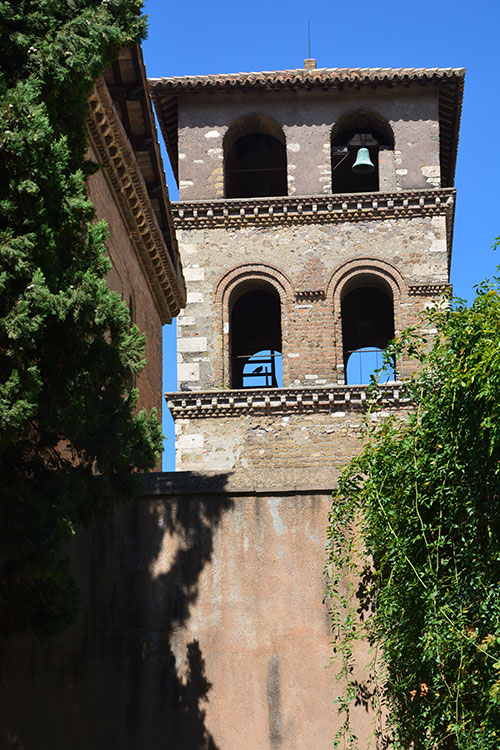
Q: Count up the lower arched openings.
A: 2